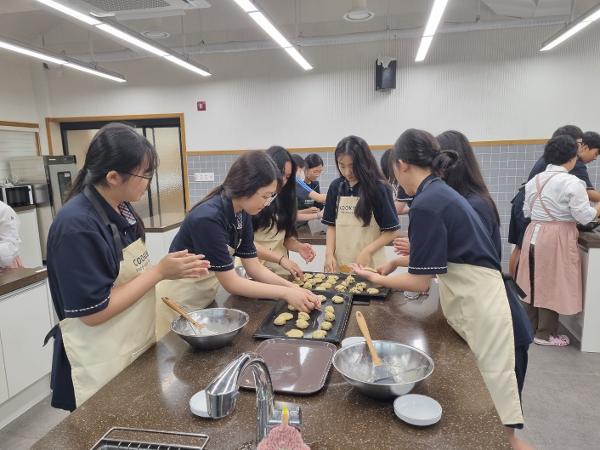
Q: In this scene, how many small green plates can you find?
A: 0